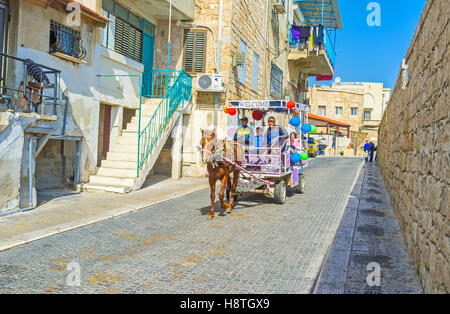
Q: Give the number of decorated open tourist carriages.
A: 1